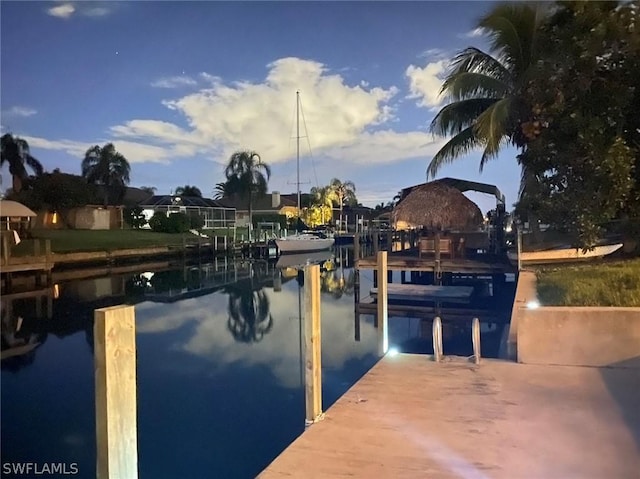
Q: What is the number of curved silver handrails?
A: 2